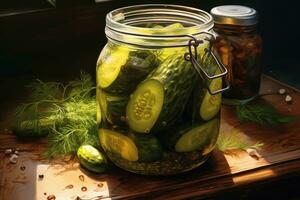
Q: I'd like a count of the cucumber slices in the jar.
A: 5